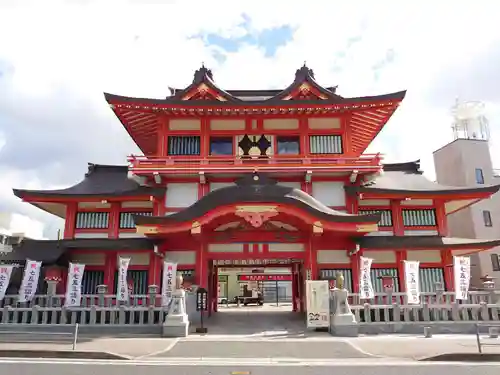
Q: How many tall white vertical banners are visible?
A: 8